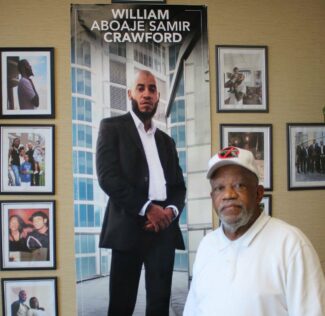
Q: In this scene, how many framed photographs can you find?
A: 8